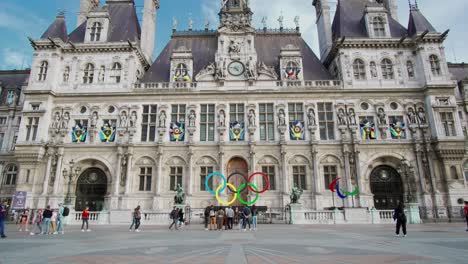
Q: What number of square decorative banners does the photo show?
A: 7